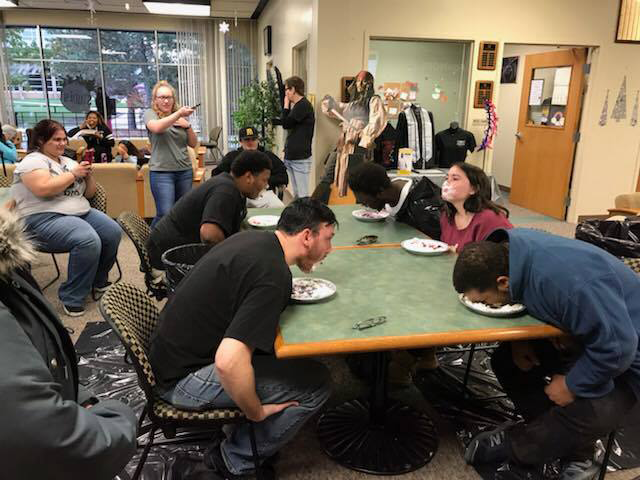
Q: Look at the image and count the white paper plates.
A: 5